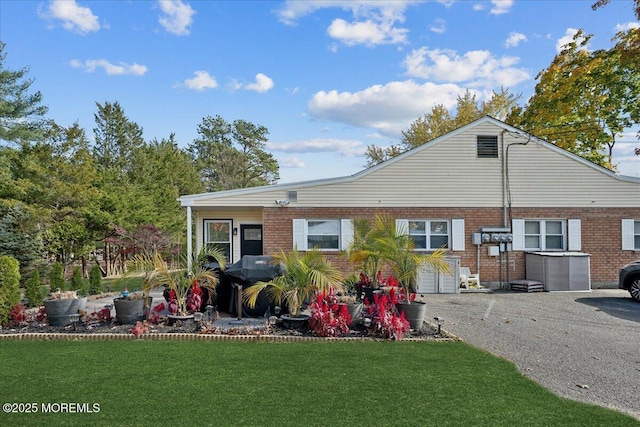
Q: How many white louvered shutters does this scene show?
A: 7